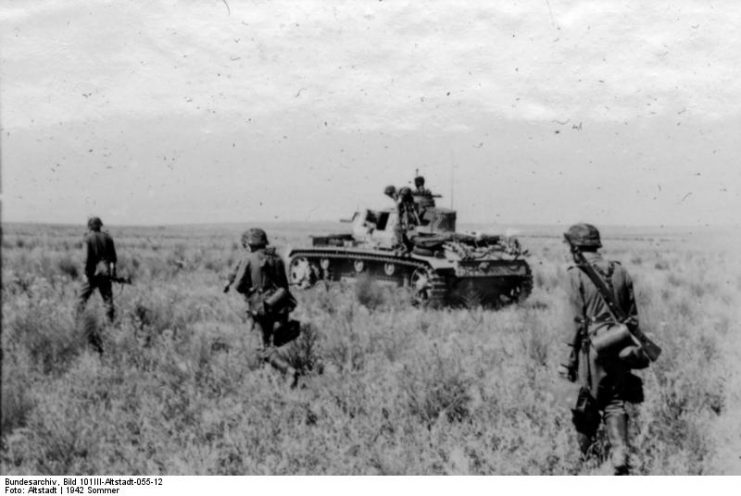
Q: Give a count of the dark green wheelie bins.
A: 0